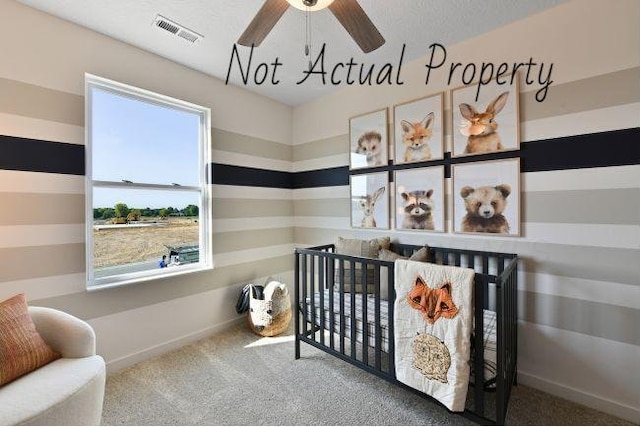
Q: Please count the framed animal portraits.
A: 6